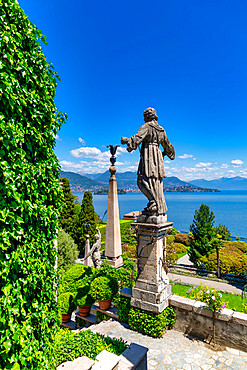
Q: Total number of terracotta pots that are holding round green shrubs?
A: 3